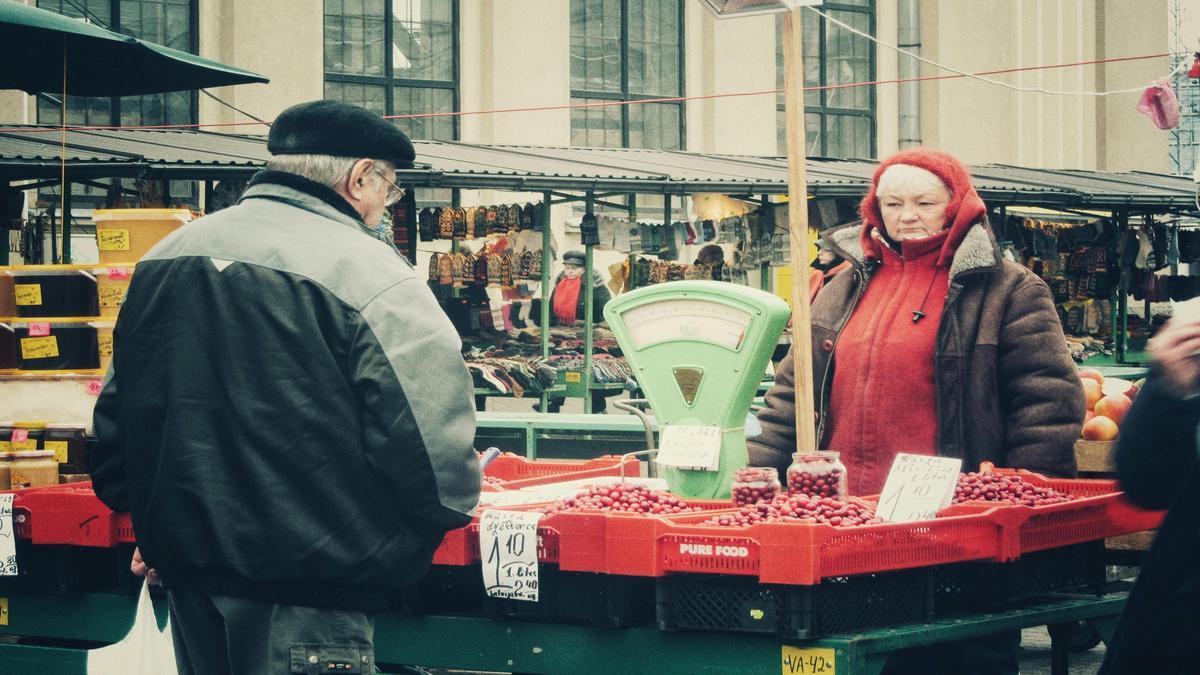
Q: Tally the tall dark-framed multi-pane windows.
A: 4